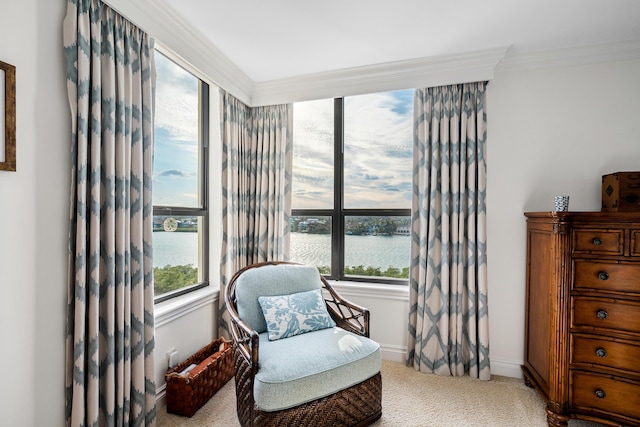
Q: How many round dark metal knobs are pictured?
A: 5